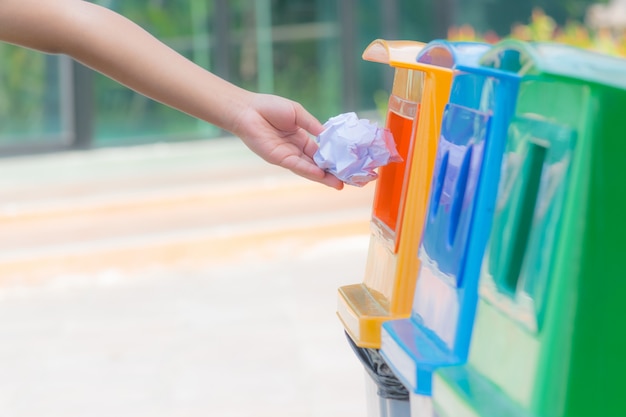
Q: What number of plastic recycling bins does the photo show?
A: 3